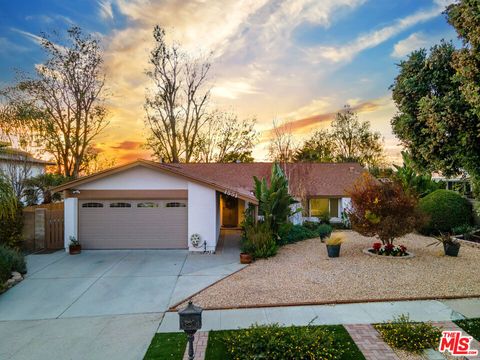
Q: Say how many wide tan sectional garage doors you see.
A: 1